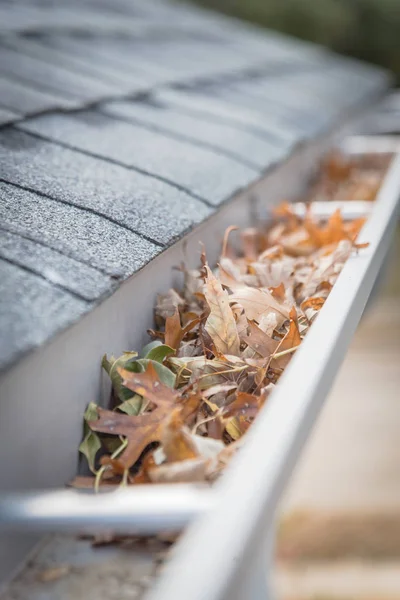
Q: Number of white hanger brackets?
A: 3